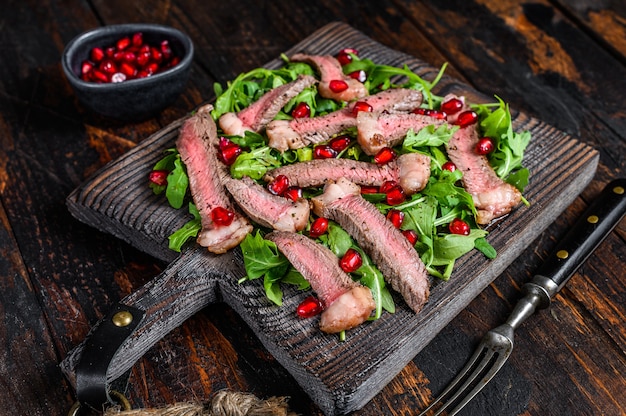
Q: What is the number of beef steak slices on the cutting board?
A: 10